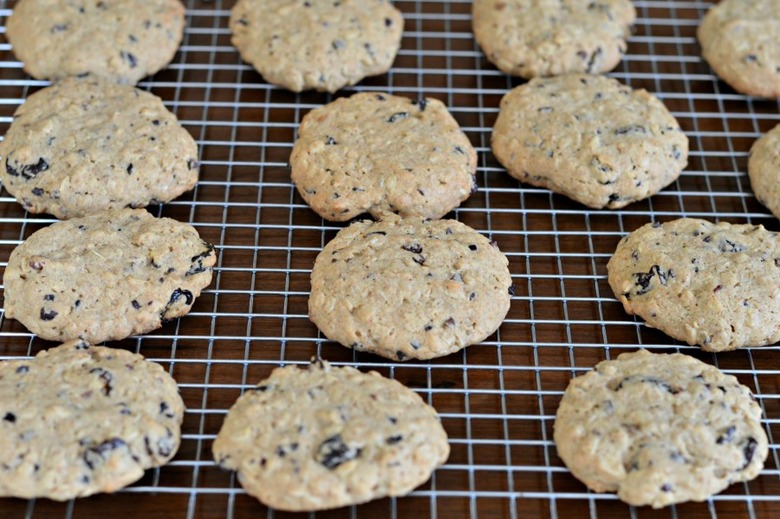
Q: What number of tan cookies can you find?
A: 14